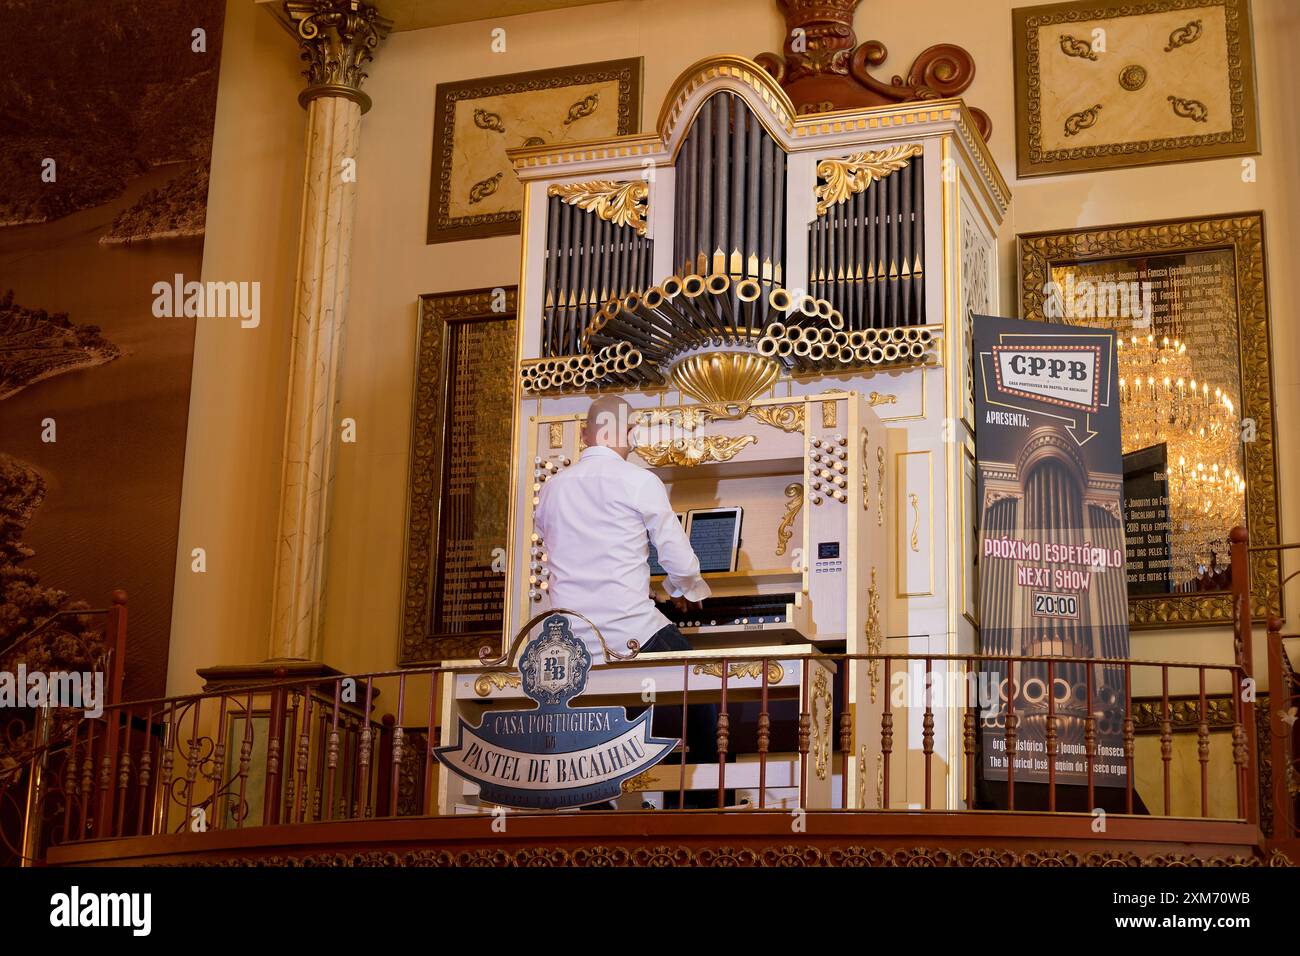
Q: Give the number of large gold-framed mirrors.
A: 2